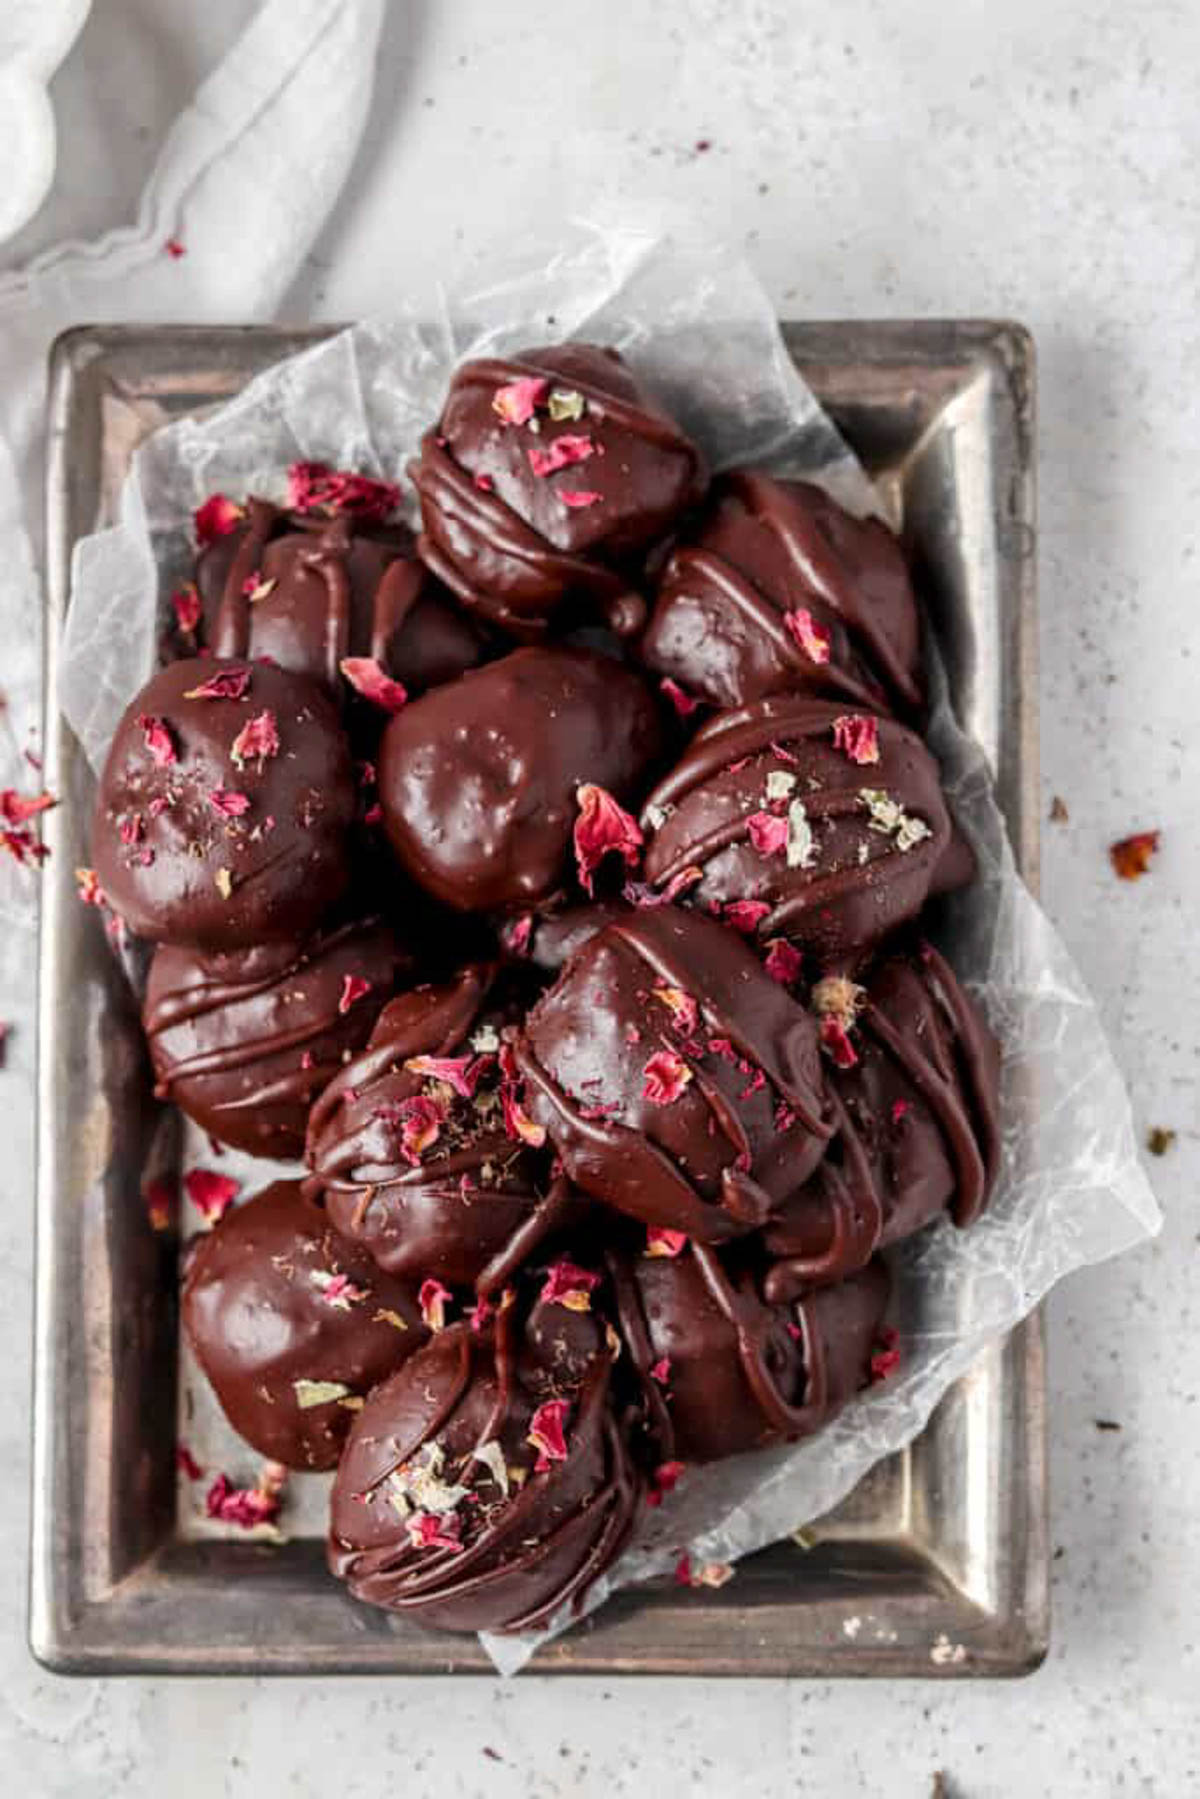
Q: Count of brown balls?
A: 13